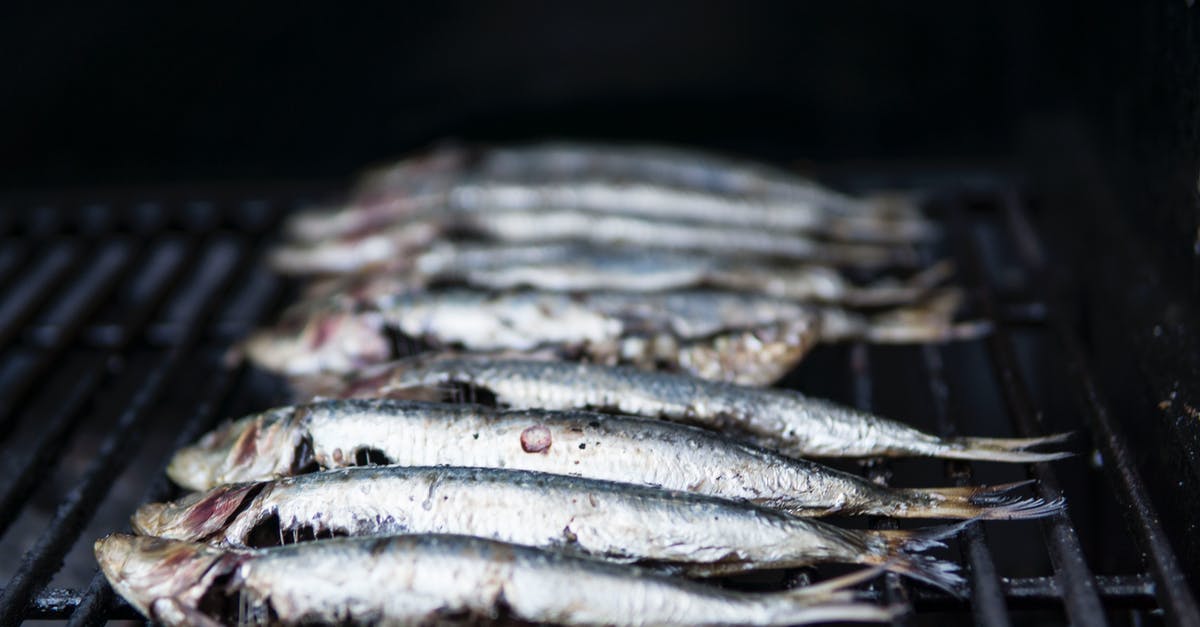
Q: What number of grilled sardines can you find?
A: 9